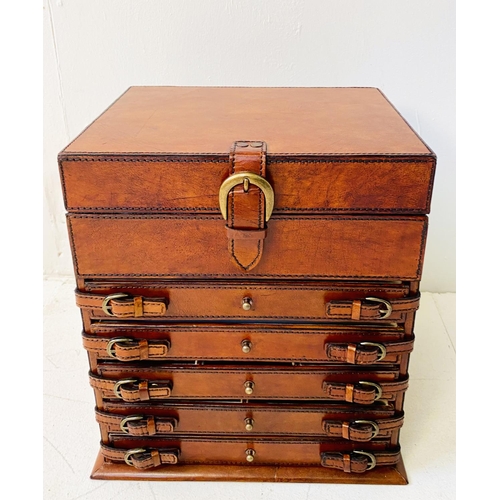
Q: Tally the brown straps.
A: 11